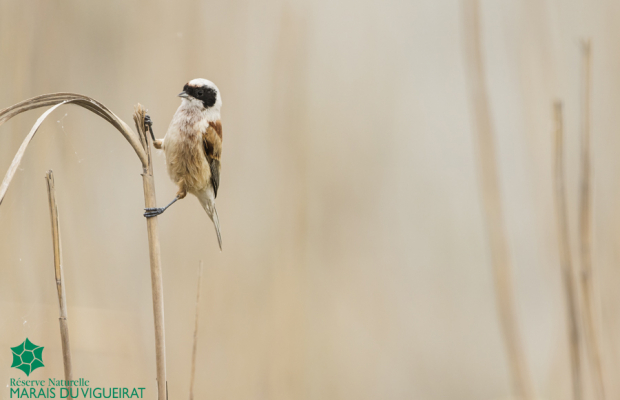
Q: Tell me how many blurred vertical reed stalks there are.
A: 3